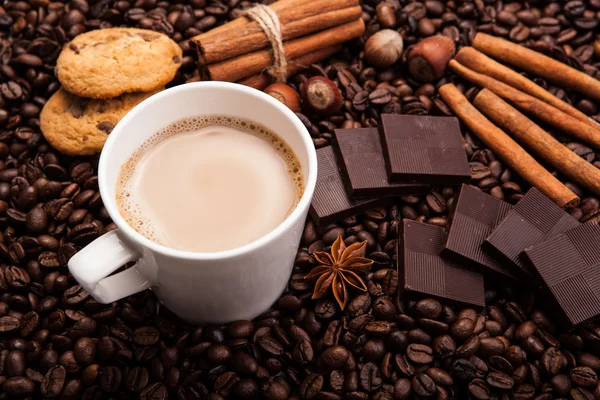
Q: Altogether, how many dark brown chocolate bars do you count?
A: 7